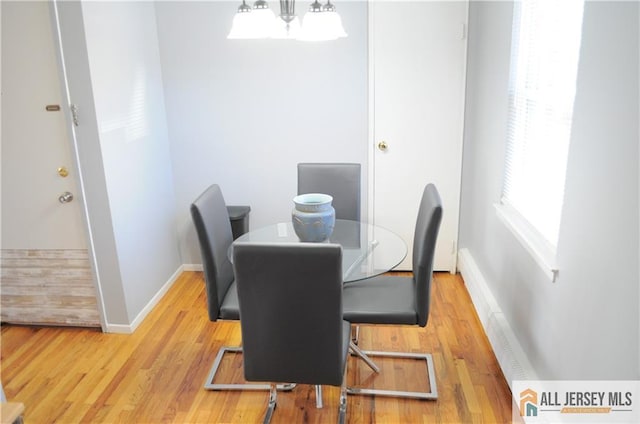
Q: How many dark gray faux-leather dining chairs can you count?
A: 4